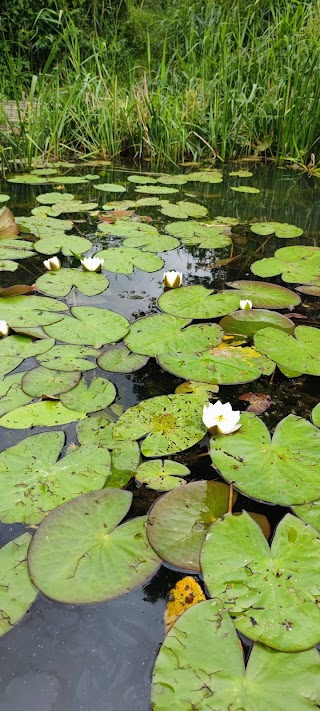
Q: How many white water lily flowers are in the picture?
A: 6